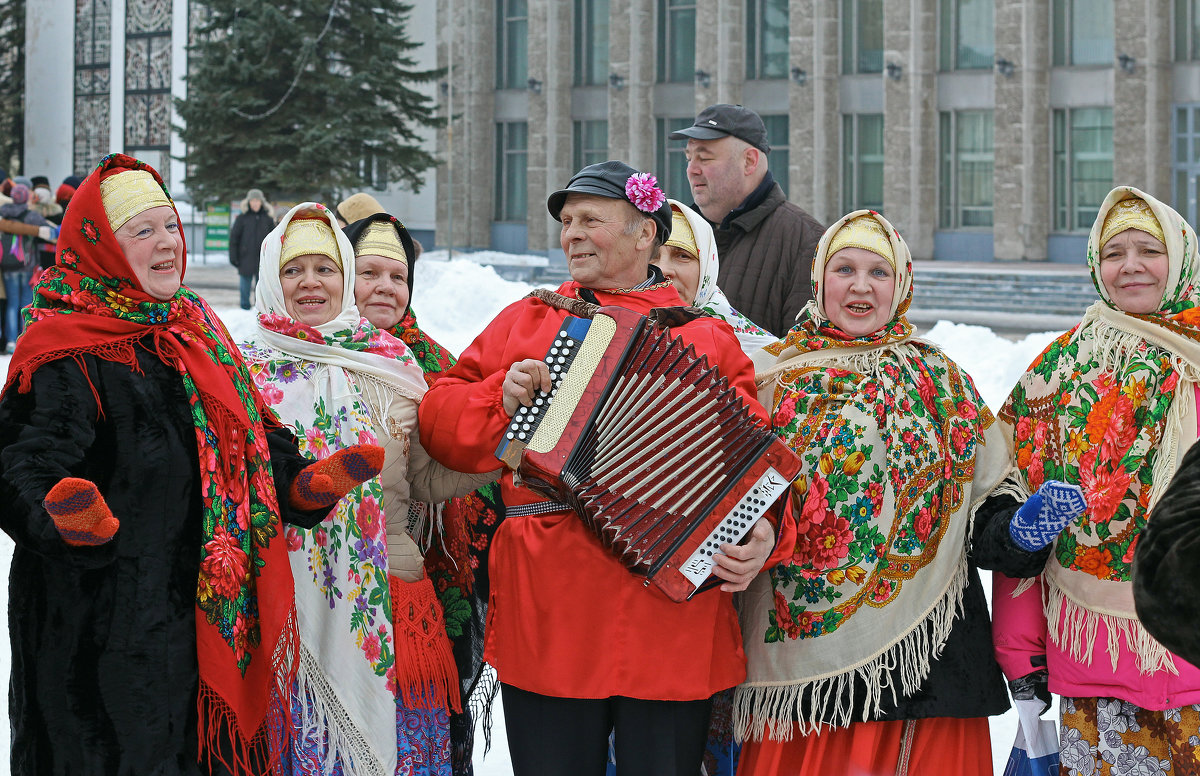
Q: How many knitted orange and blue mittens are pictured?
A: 2